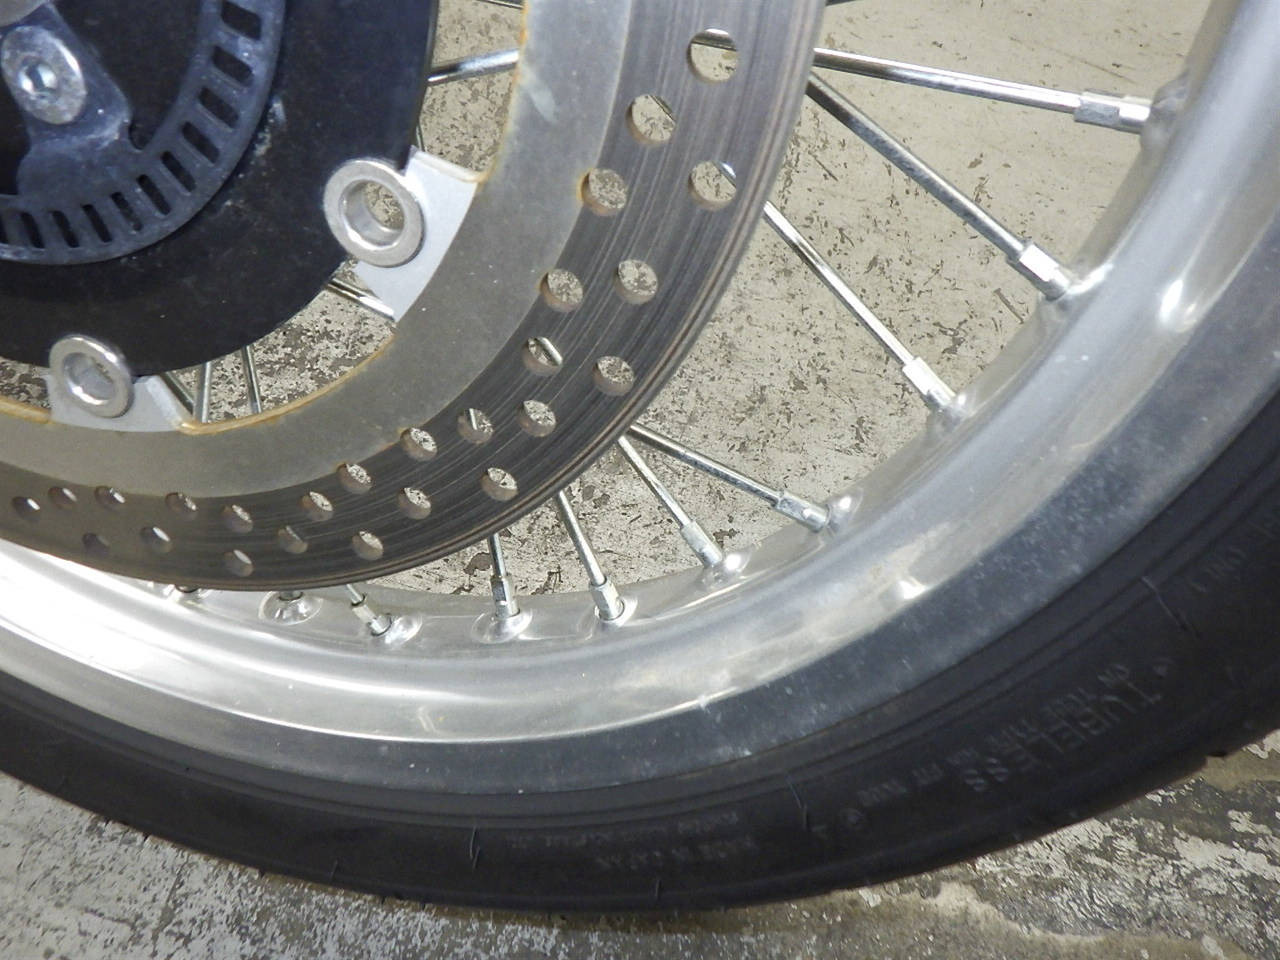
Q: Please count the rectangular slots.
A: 11